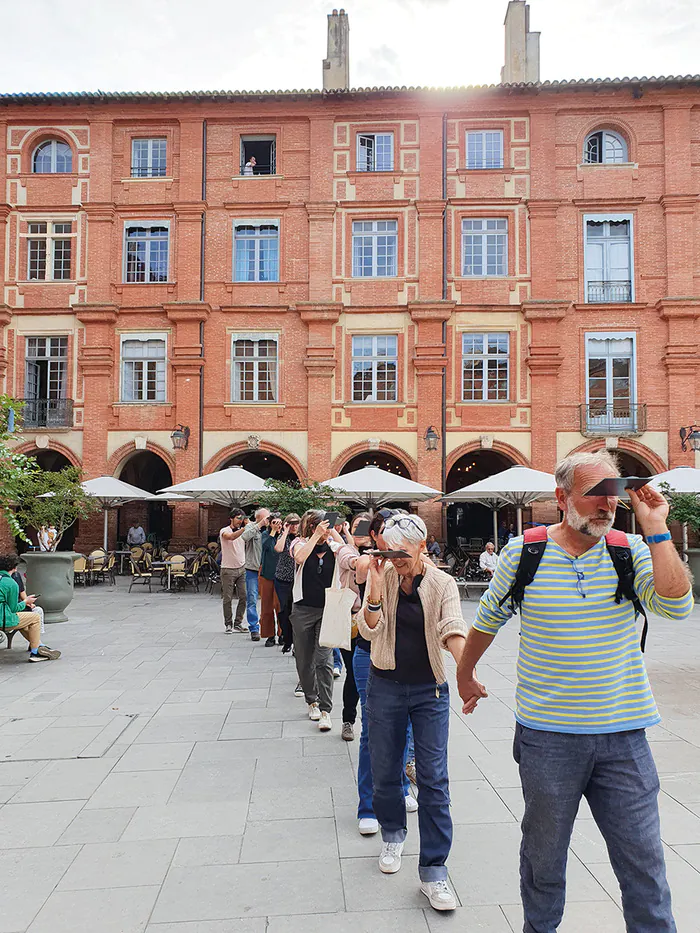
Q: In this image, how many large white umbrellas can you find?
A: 5